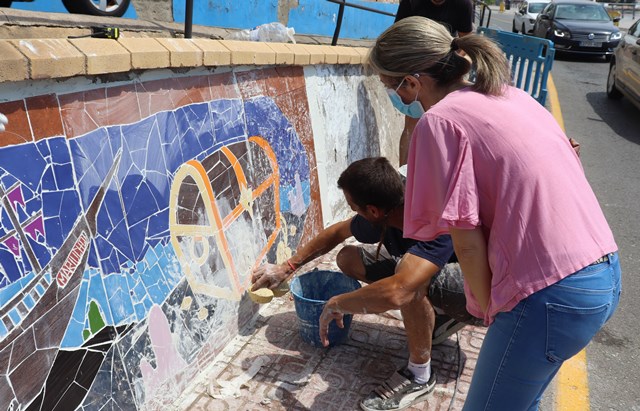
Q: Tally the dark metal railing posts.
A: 2